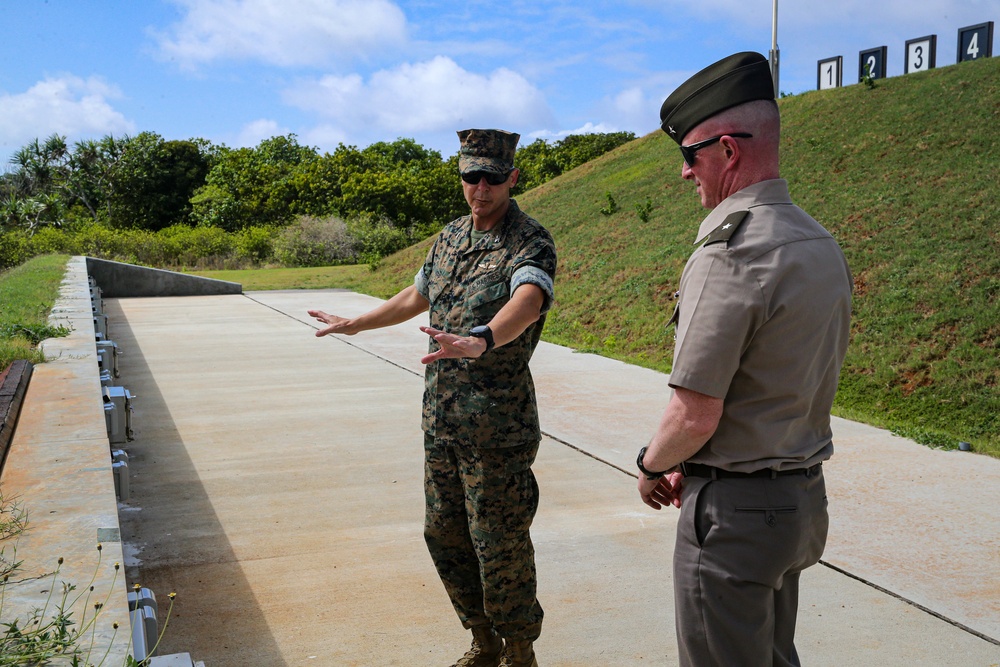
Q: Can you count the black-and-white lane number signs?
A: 4